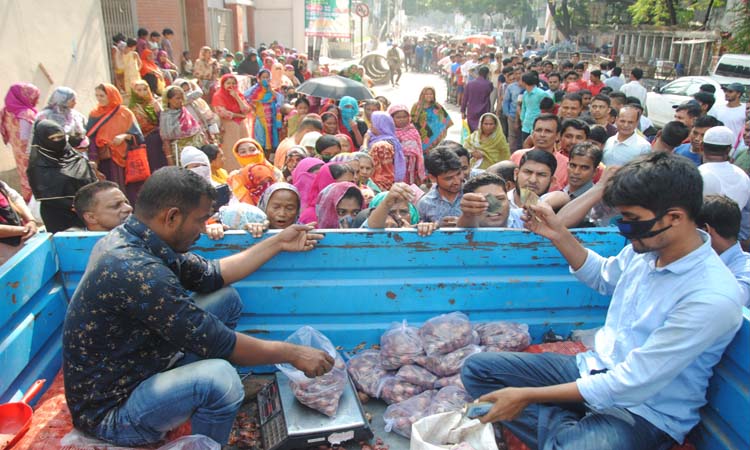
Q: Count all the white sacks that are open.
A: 1